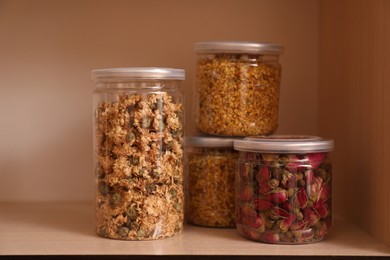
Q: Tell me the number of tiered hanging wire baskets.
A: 0